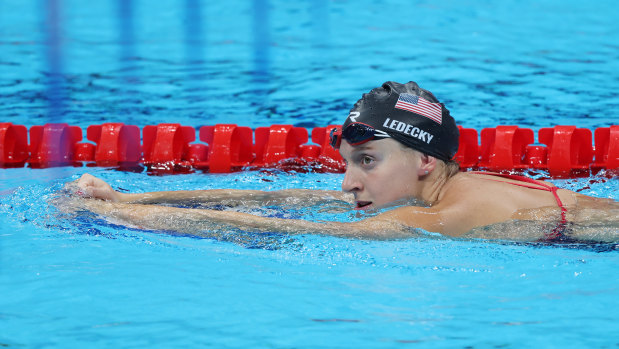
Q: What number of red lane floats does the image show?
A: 11